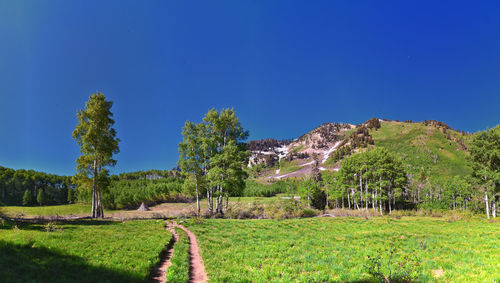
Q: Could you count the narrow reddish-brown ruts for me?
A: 2